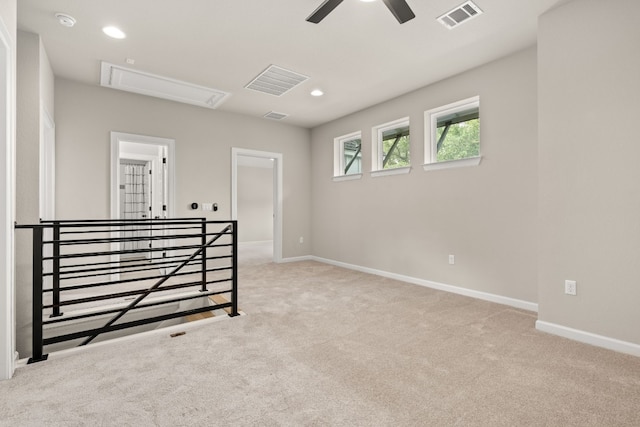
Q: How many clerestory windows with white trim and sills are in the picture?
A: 3